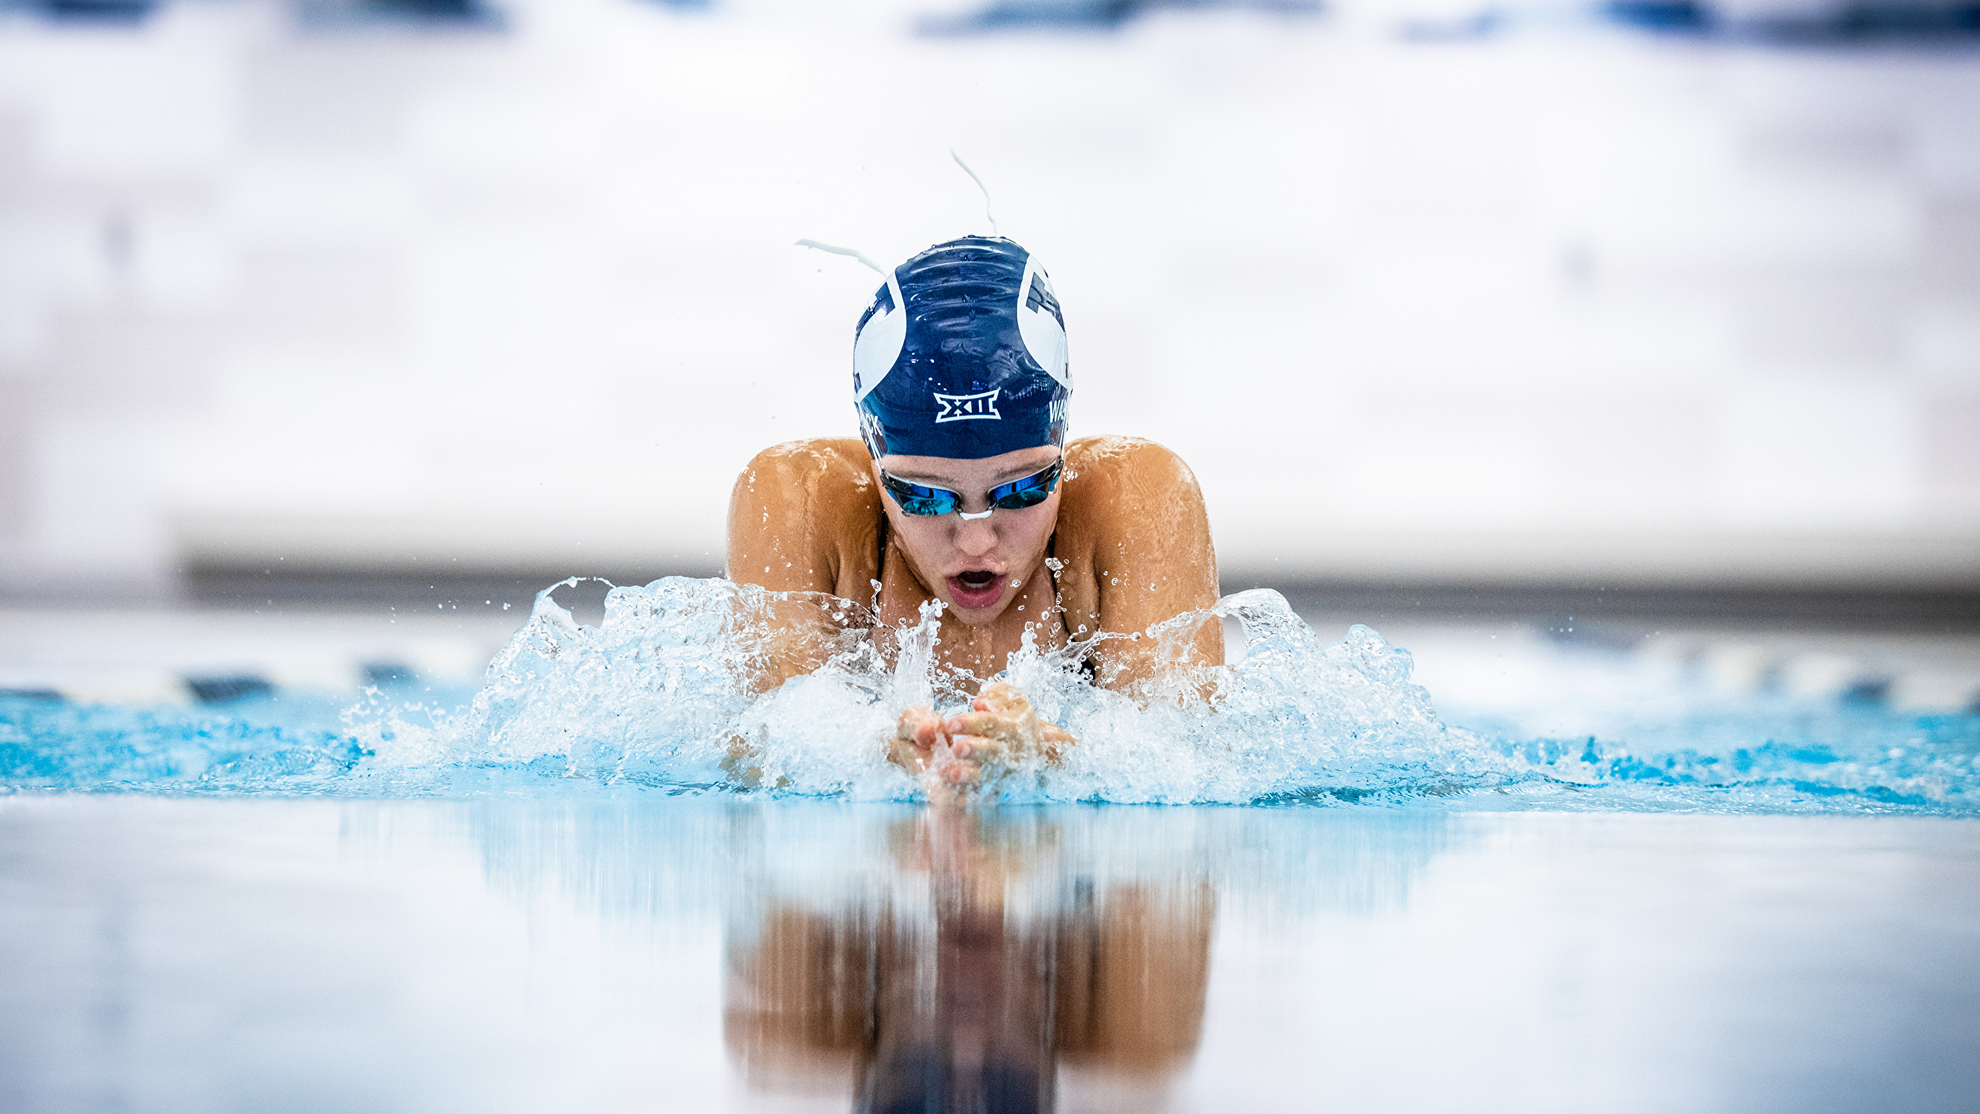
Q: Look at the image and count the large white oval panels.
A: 2